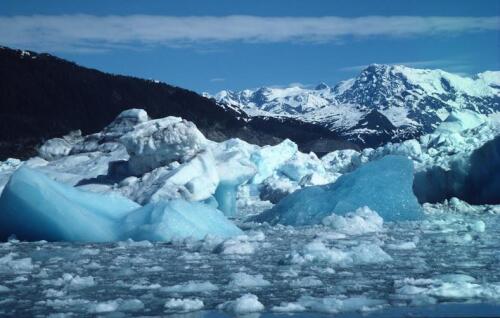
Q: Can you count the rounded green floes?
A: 0